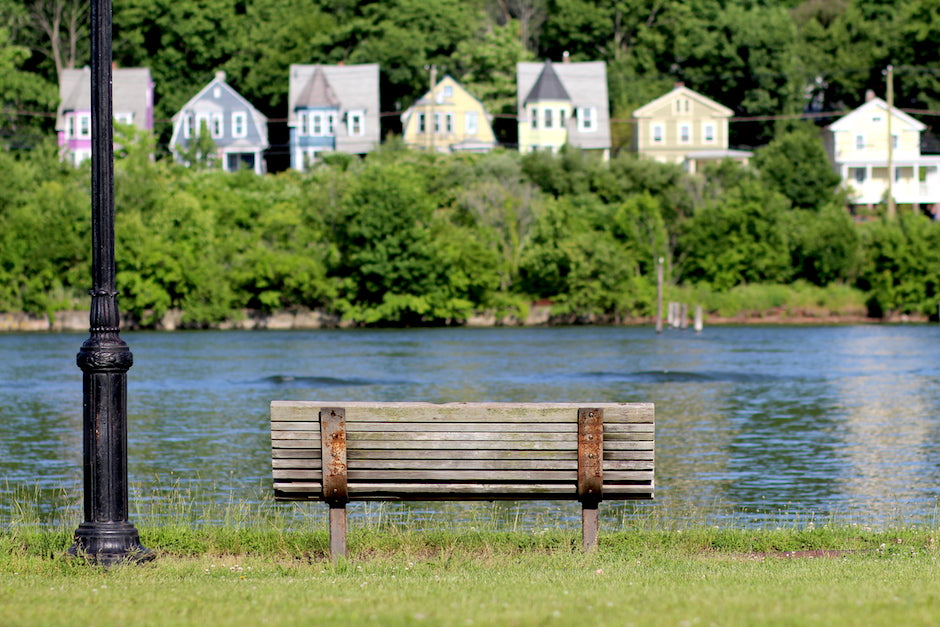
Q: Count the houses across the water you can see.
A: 7